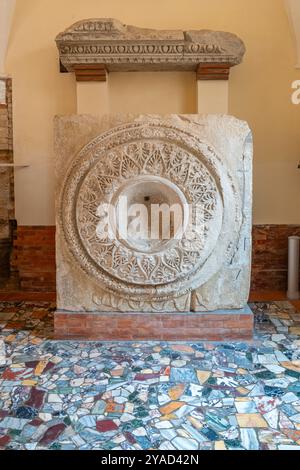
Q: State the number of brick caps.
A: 2